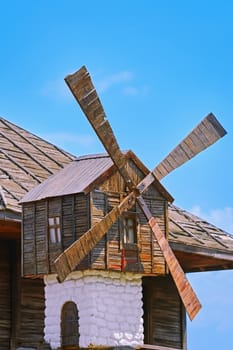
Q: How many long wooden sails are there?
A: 4